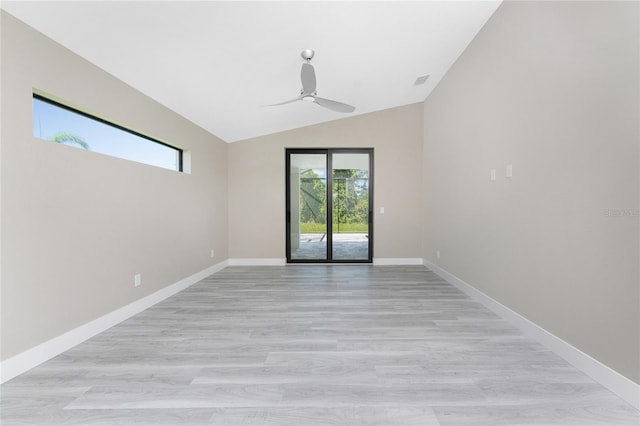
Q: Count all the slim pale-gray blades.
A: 3